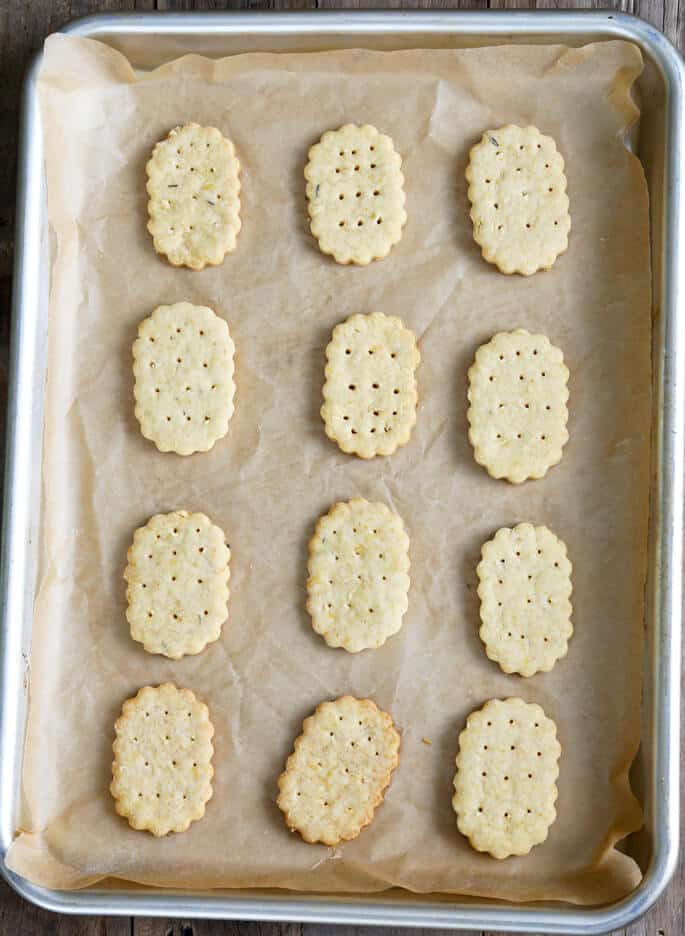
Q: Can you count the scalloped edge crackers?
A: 12